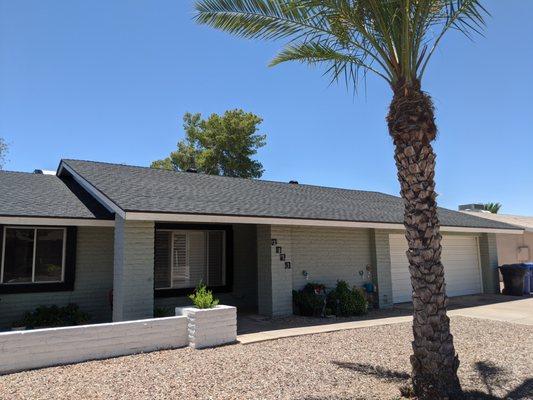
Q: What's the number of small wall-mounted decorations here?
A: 4